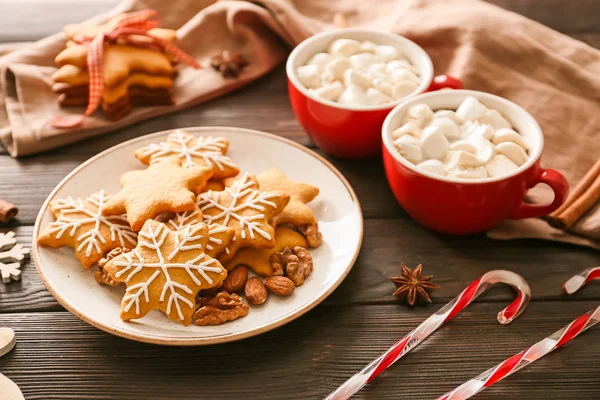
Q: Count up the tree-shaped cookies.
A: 0